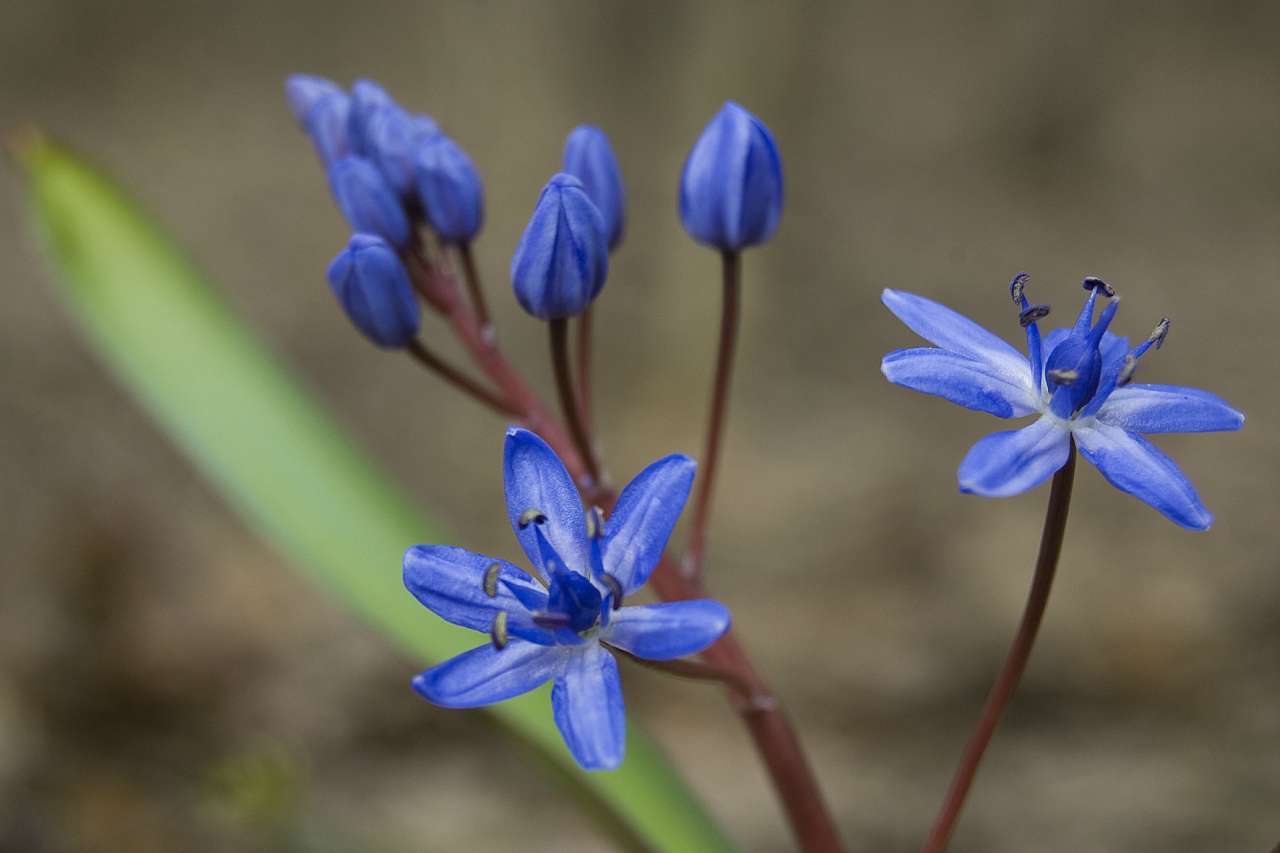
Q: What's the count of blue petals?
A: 12